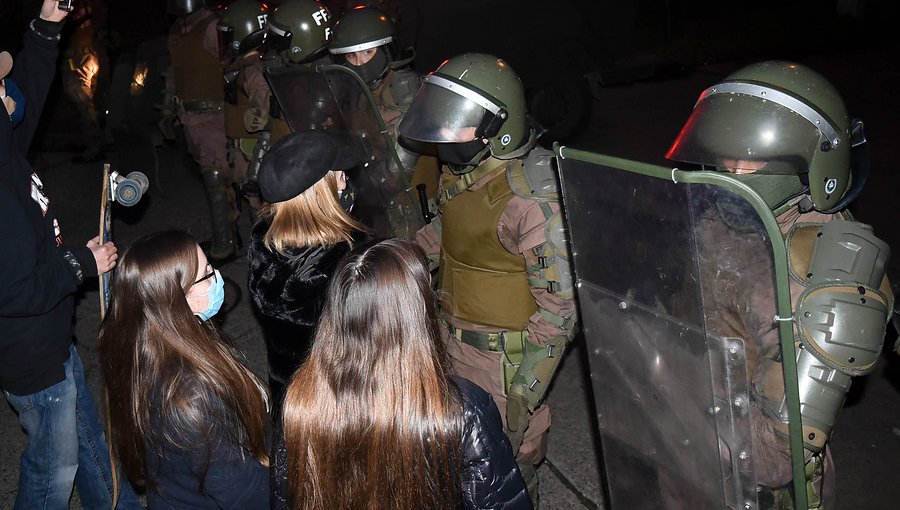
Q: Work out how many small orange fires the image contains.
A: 2